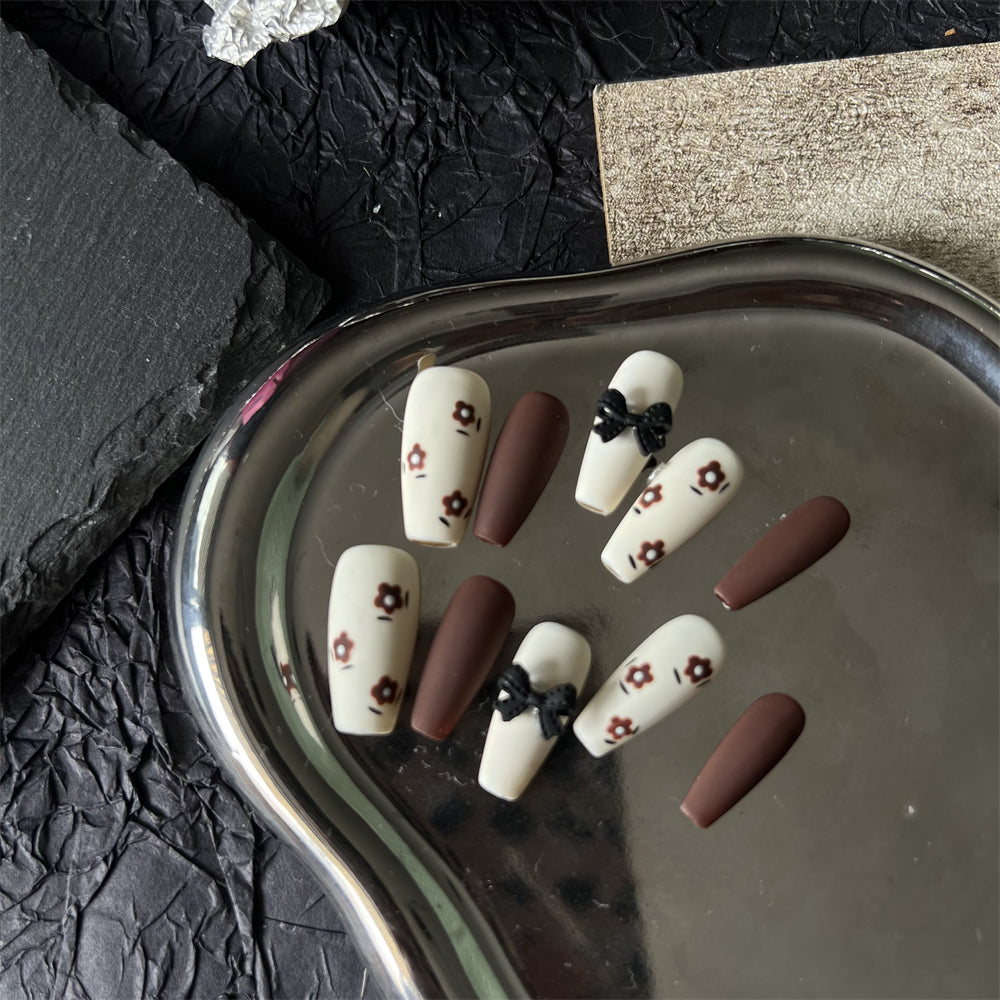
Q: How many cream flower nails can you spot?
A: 4